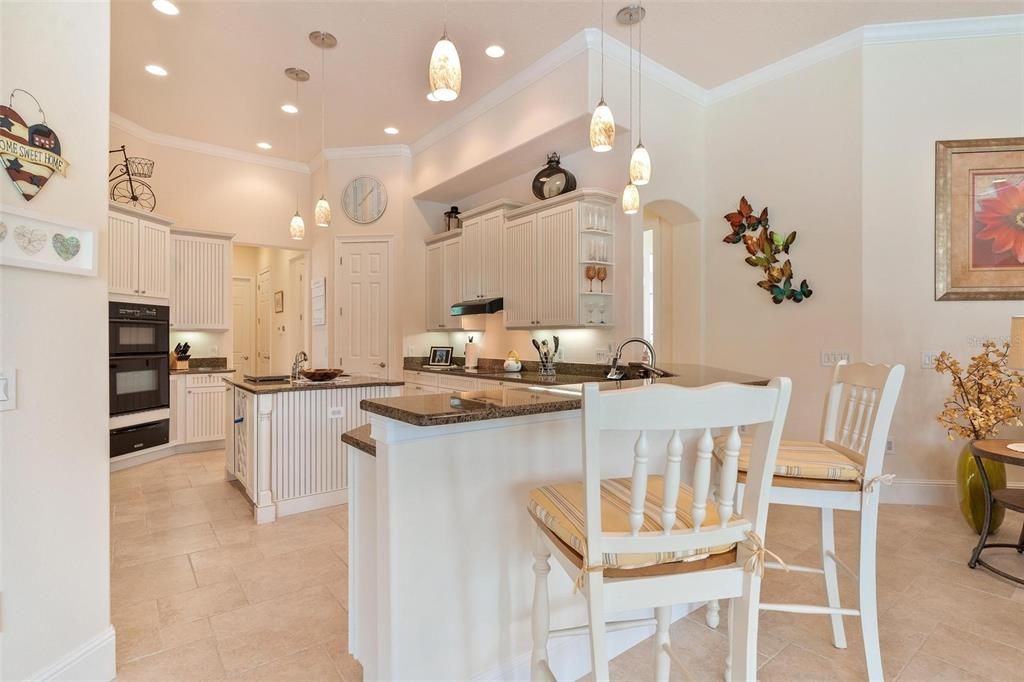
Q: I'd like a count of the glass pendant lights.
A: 6